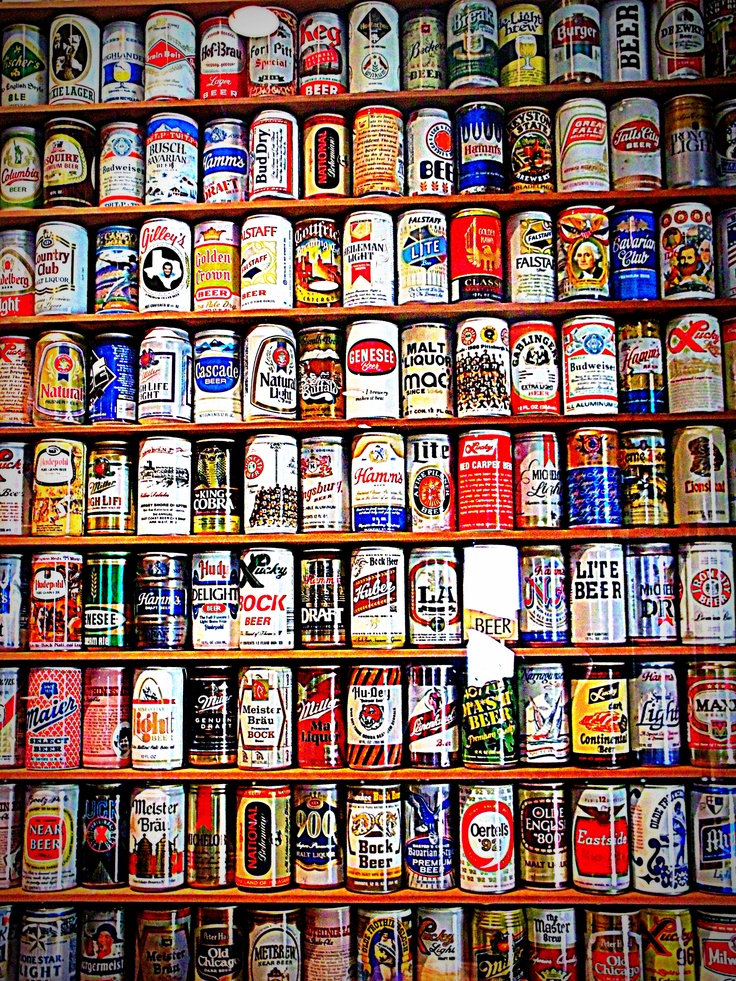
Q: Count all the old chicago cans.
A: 2